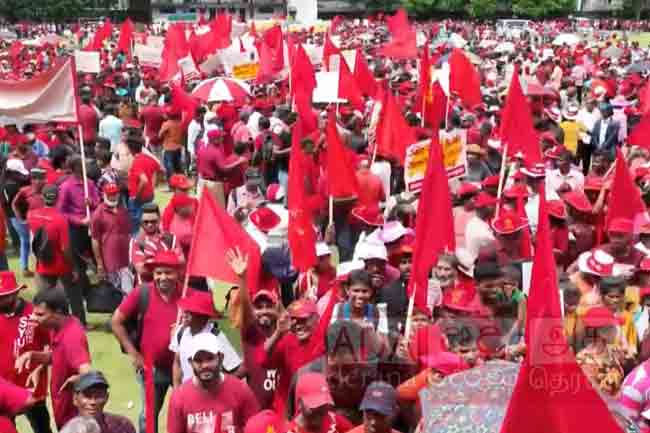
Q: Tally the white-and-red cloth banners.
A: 1